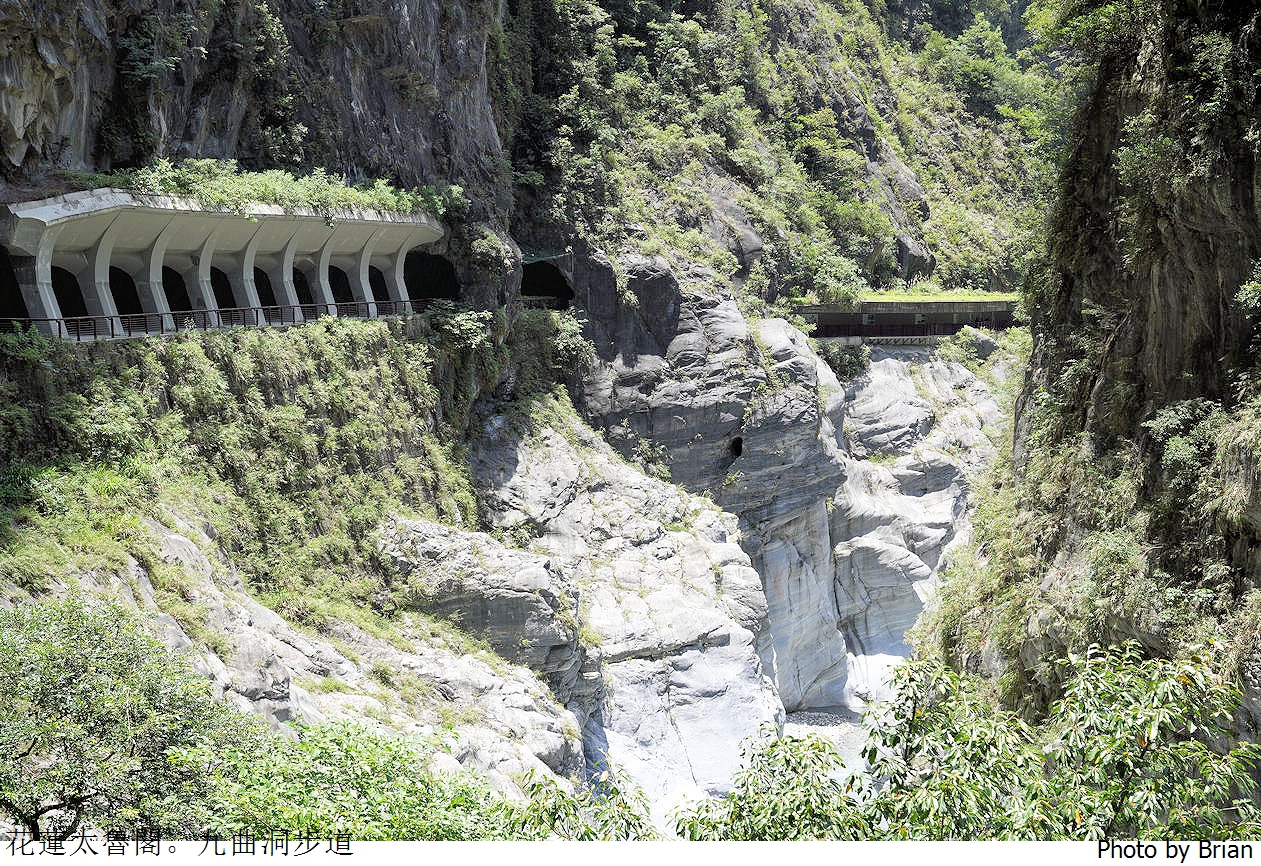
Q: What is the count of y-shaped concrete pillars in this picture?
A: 9